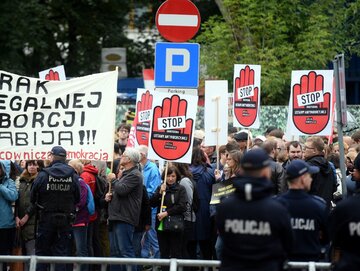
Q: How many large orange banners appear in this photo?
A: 0